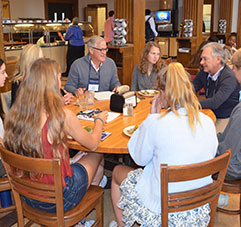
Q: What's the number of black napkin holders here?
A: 1